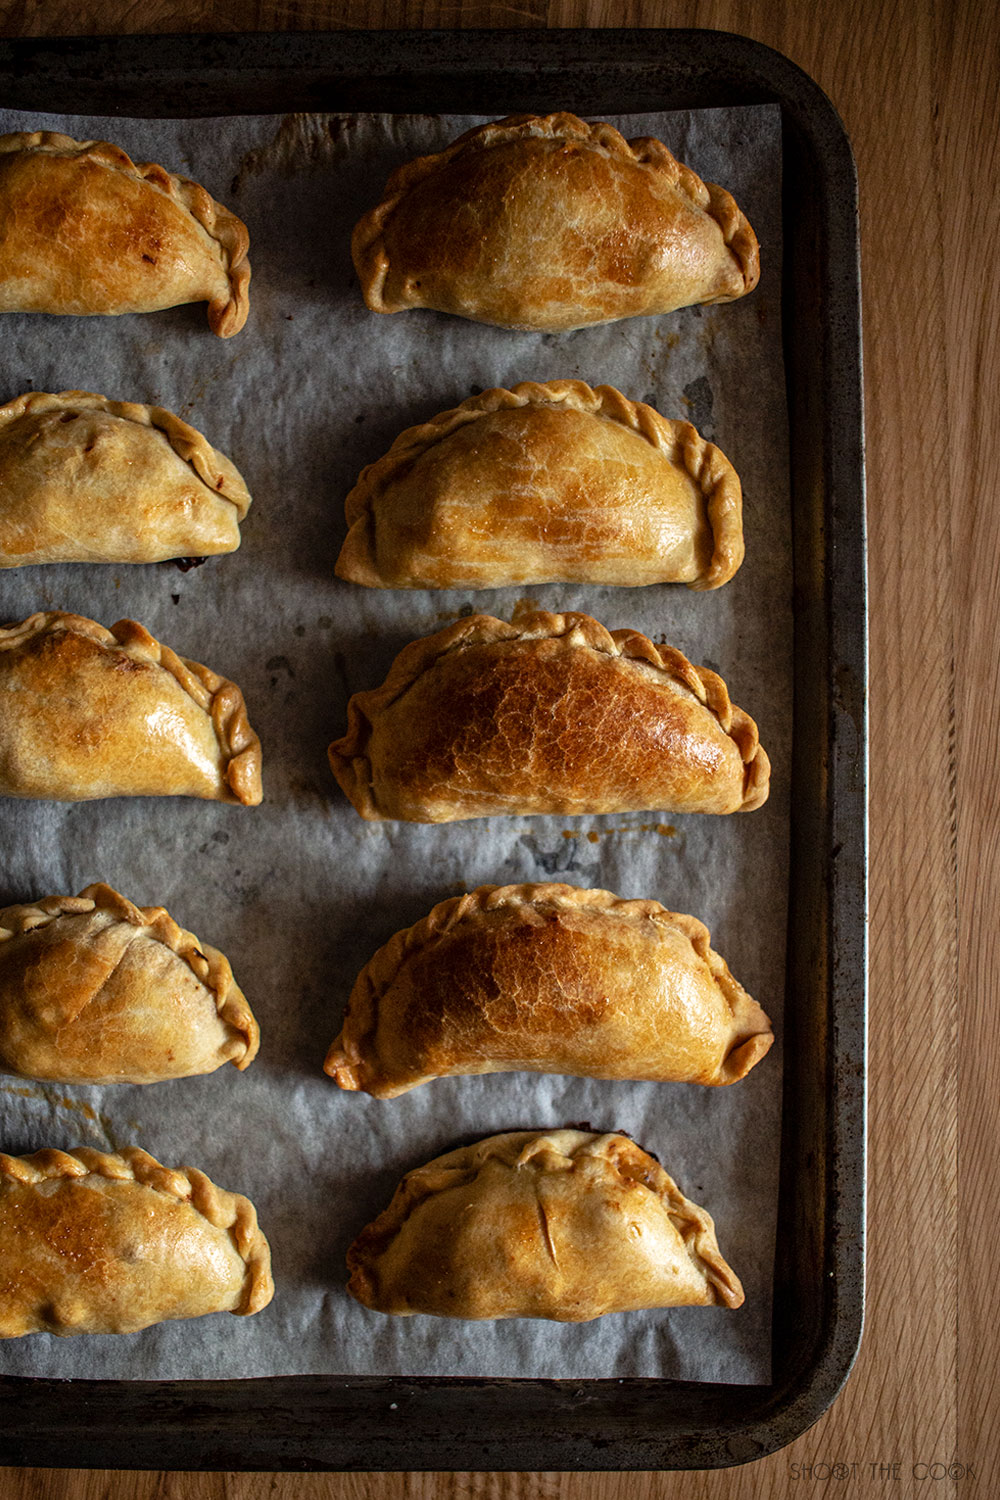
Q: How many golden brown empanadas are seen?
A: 10